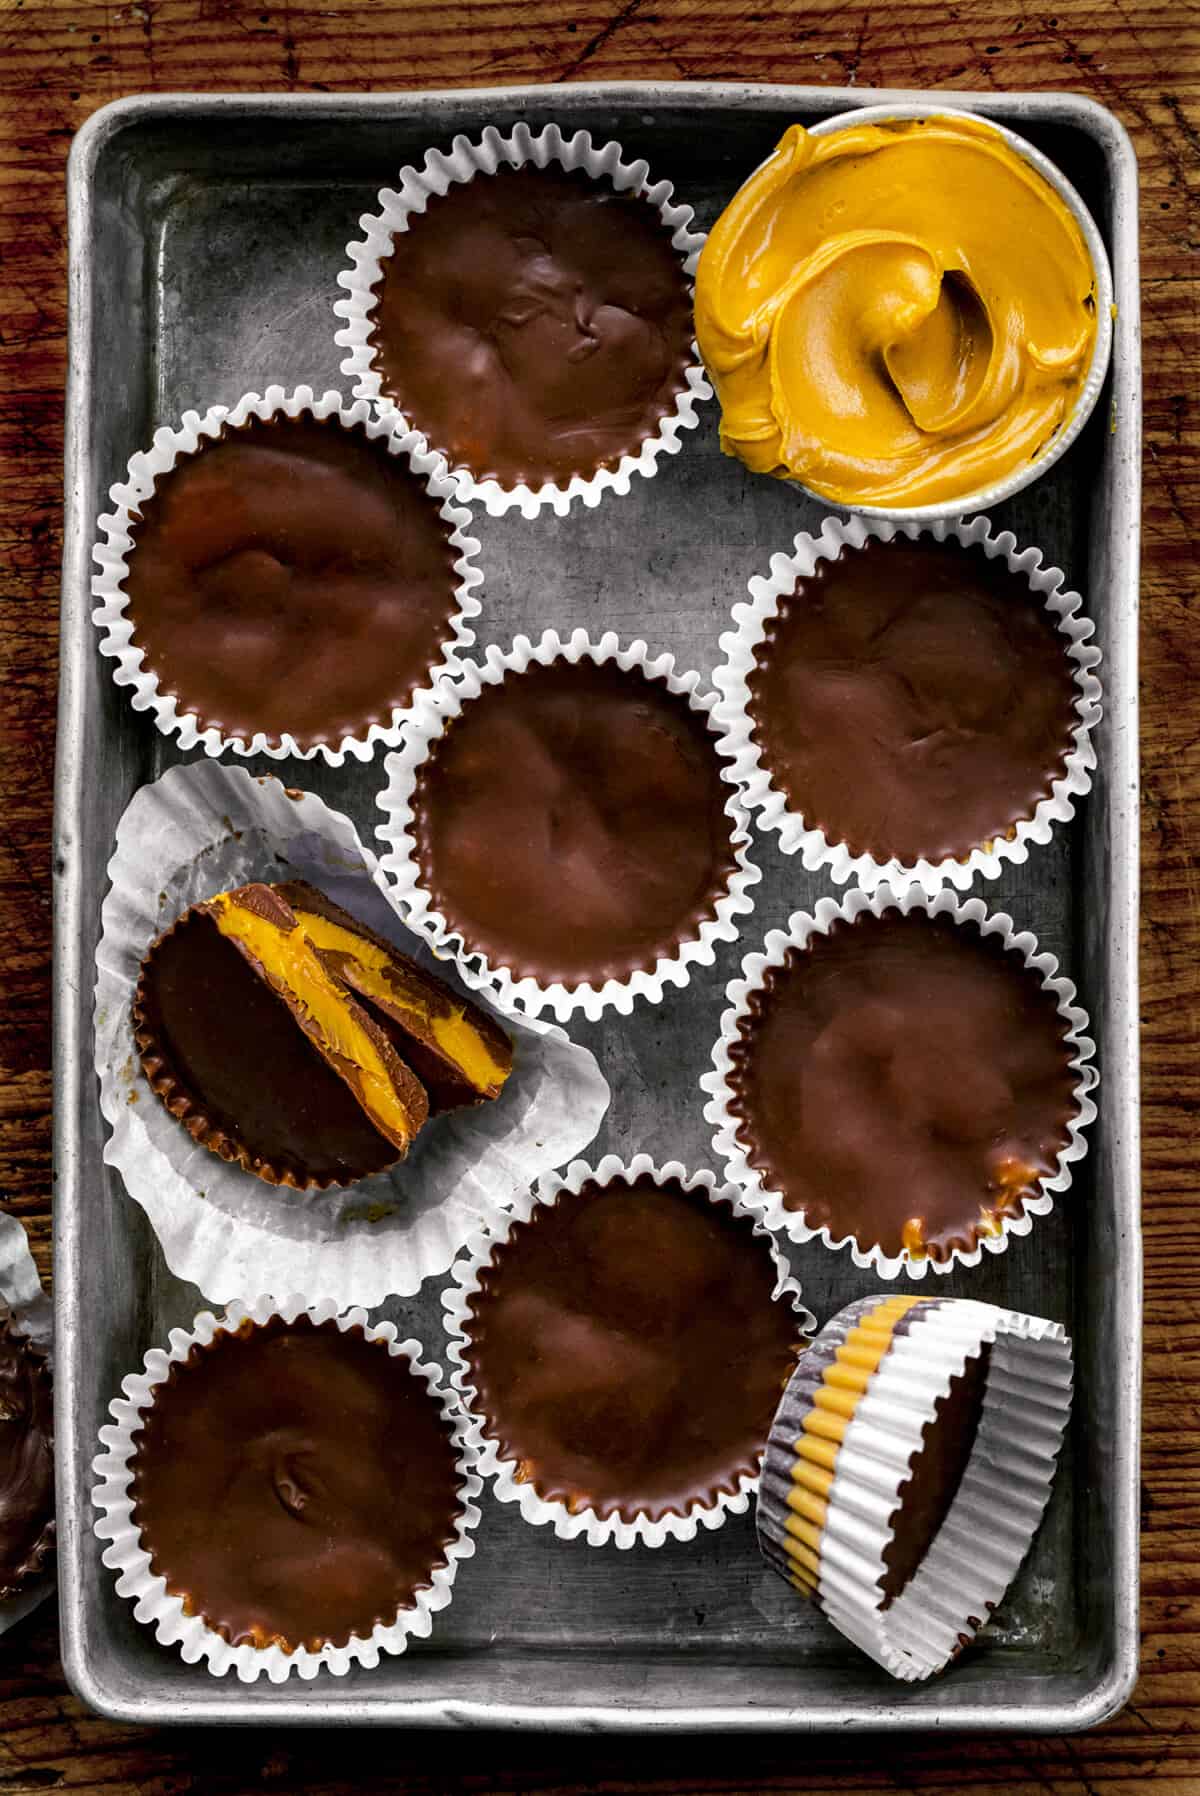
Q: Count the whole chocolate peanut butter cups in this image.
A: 8